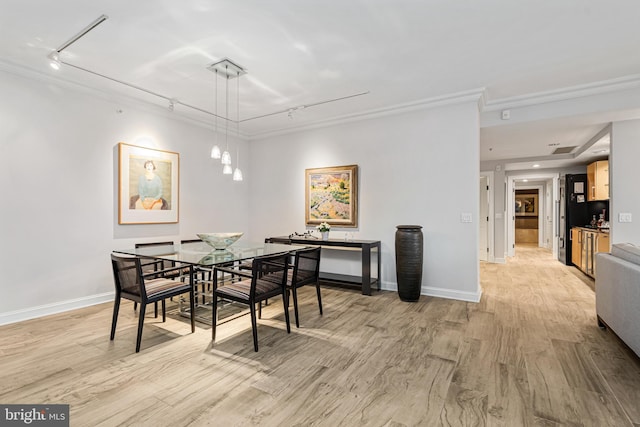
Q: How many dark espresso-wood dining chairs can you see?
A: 6